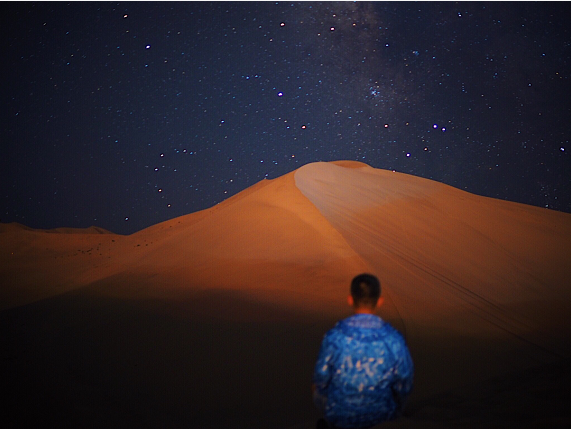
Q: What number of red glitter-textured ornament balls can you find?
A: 0